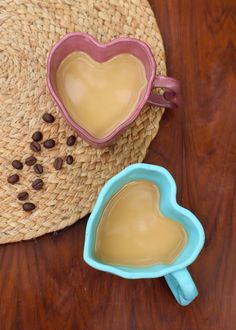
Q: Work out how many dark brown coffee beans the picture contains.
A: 14